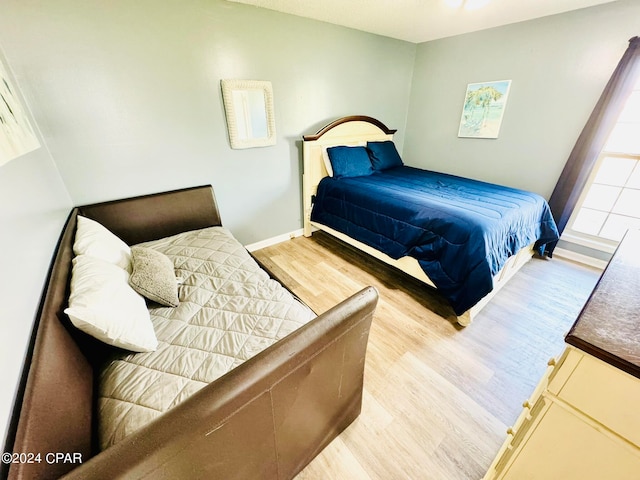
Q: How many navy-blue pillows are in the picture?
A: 2